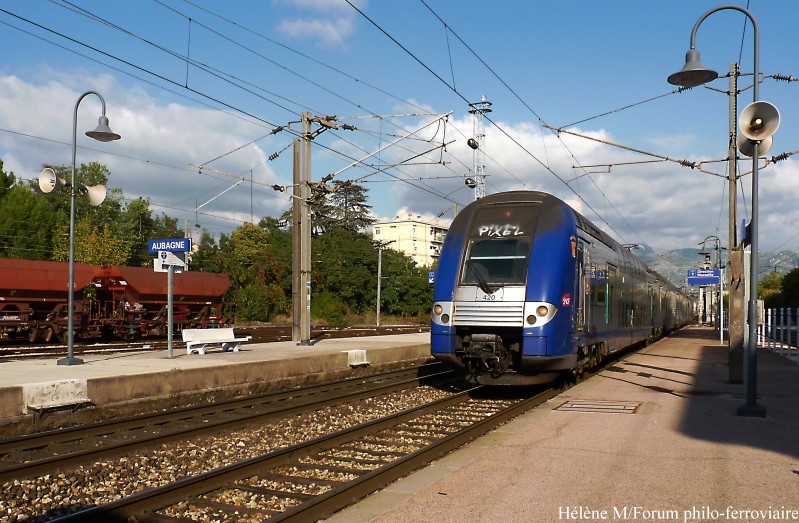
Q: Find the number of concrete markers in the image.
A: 2